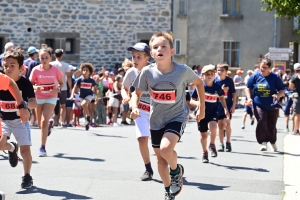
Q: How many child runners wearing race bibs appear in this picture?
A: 7